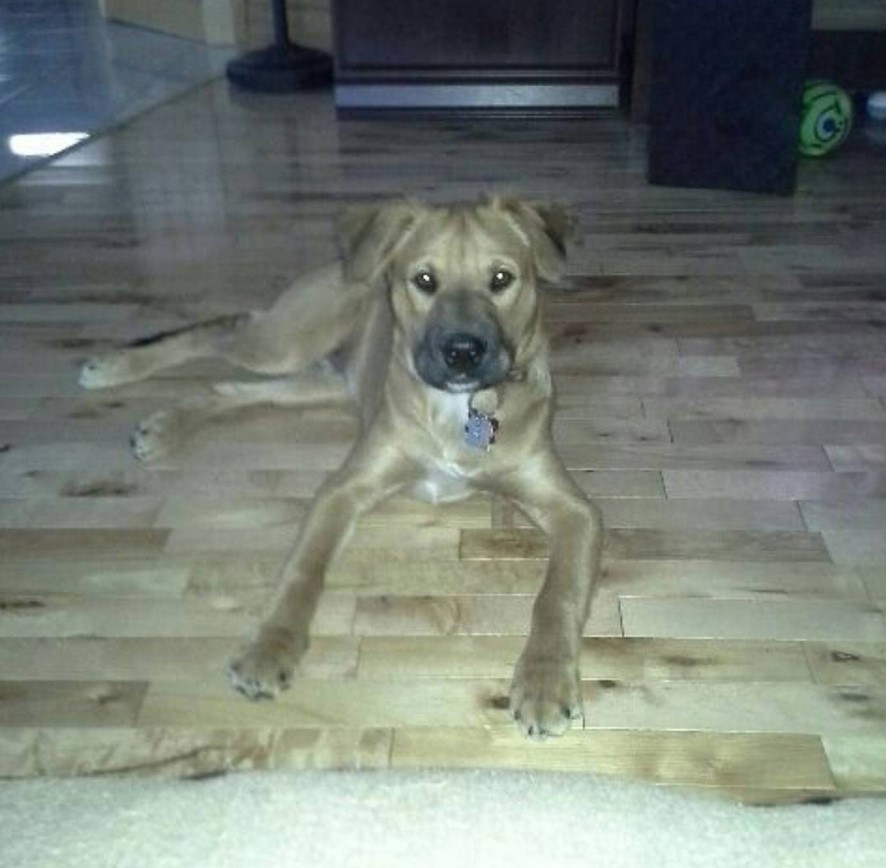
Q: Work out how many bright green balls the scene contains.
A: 1